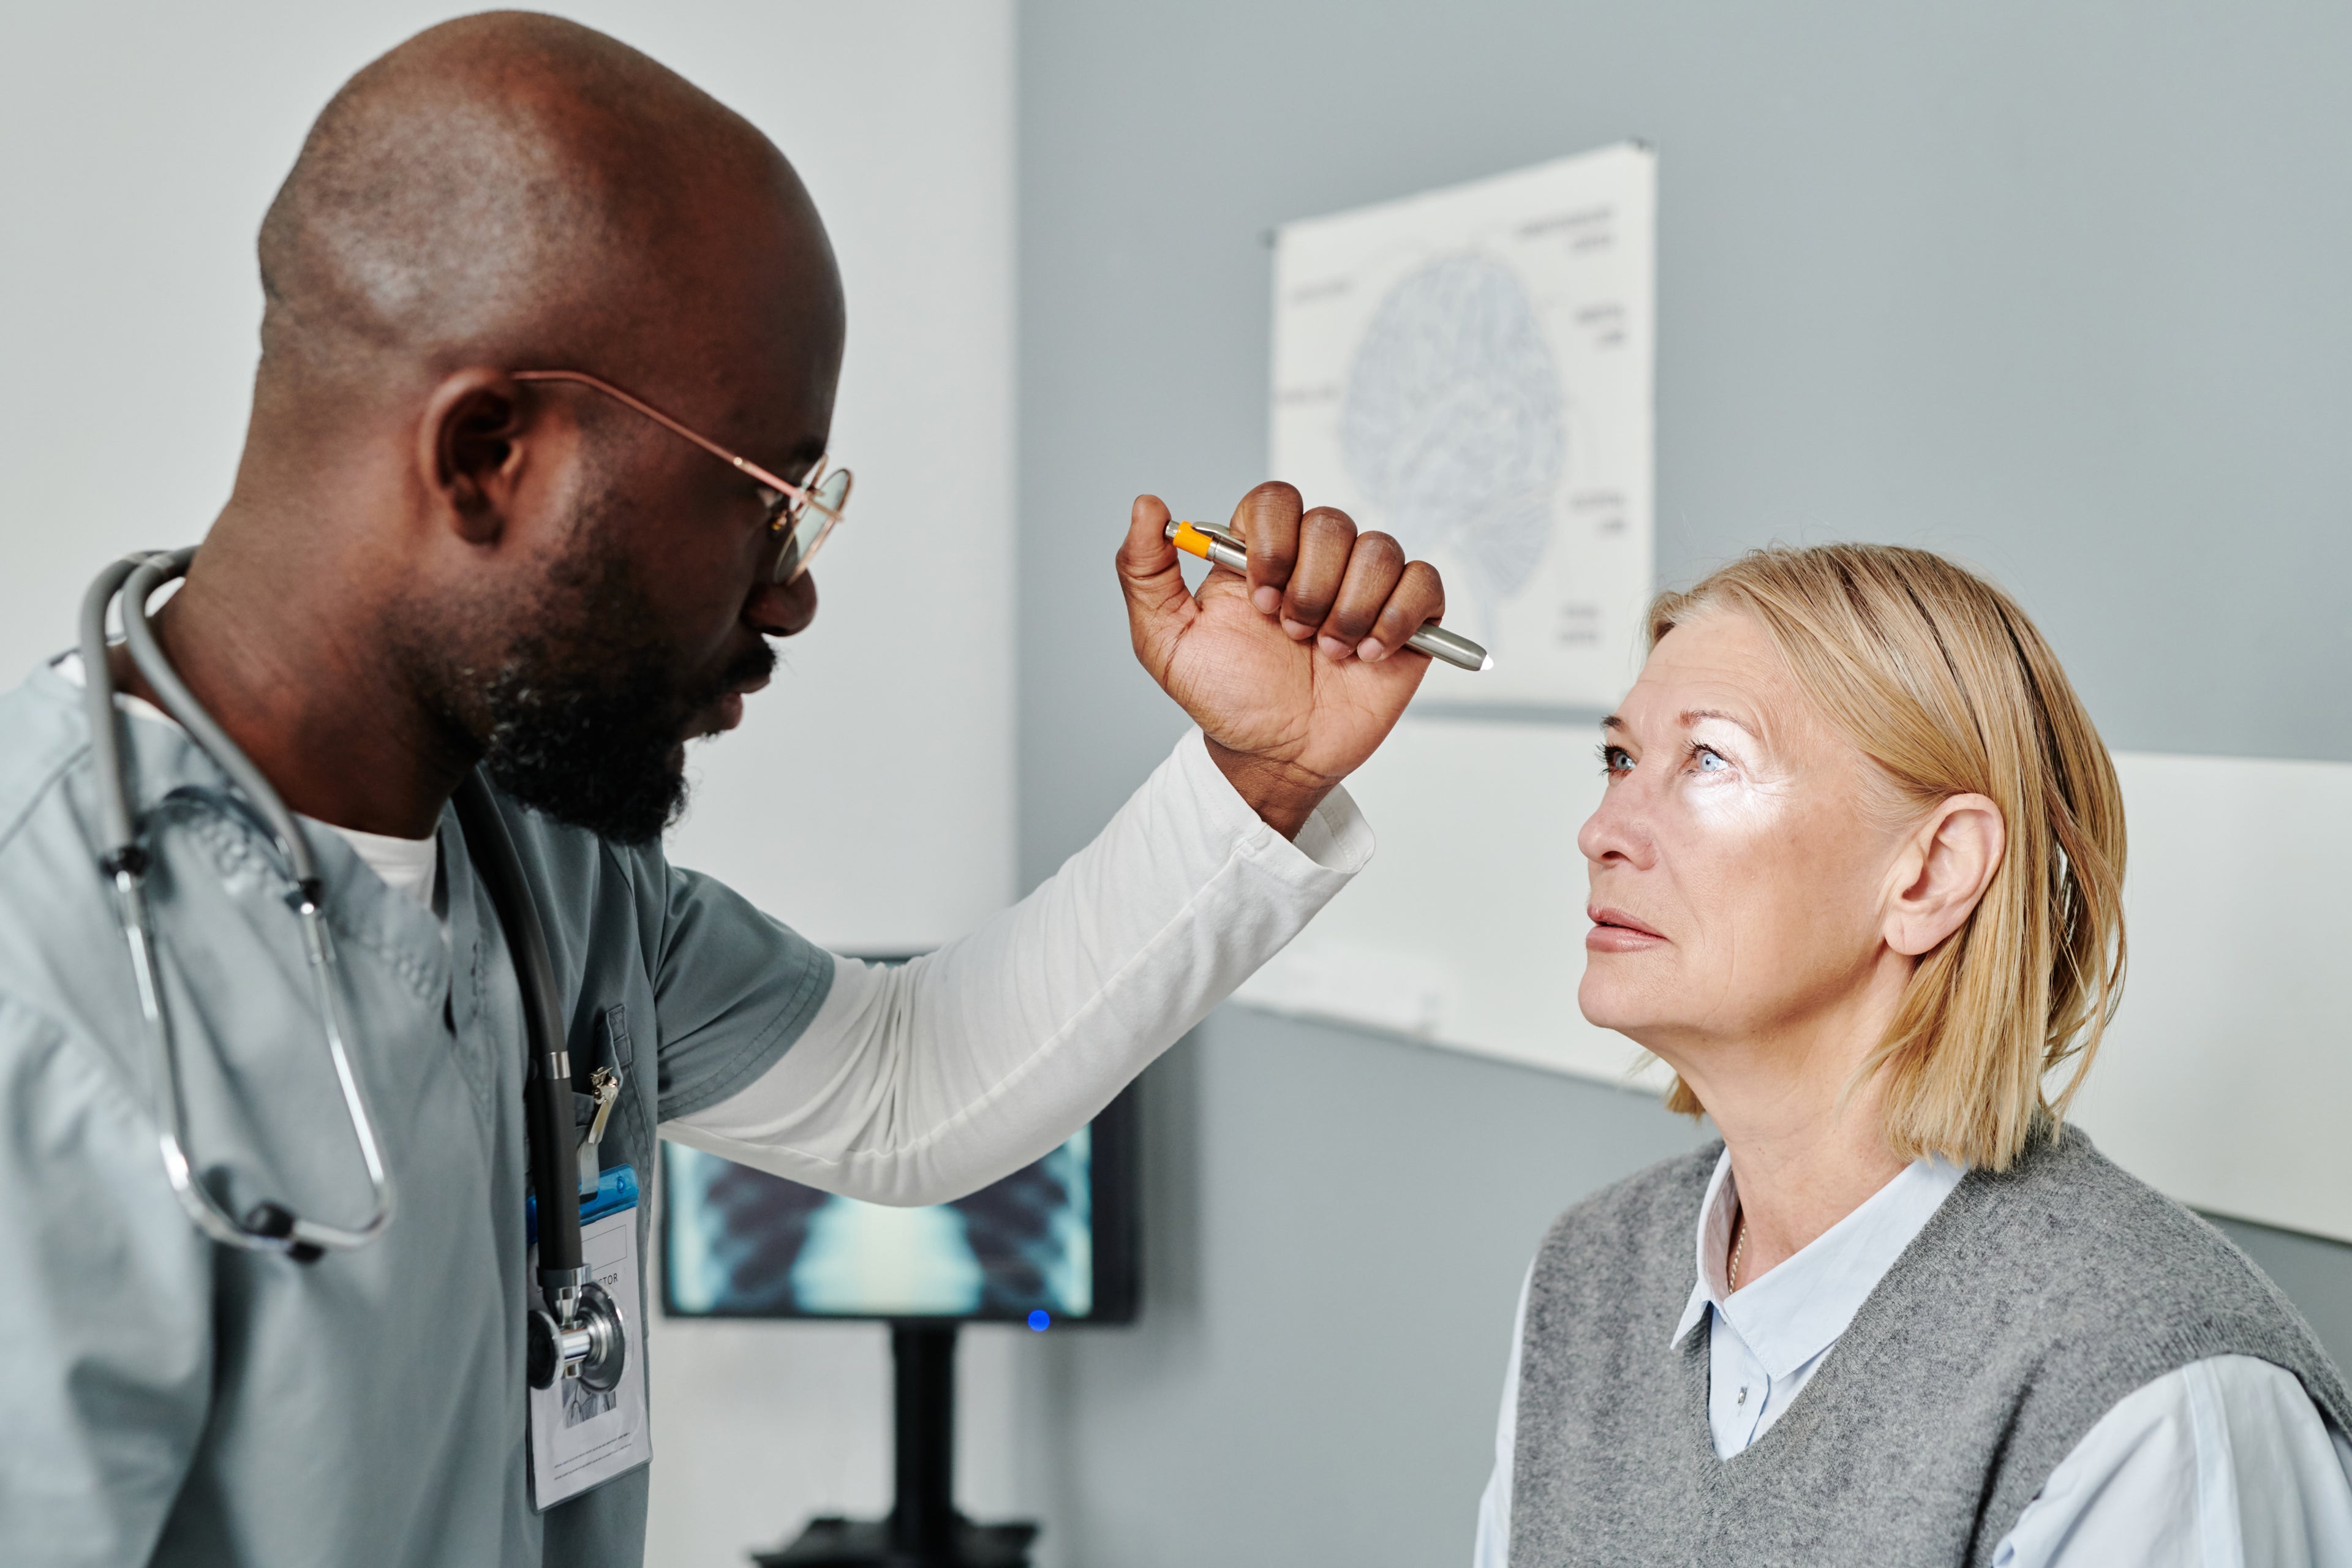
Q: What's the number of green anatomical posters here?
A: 0